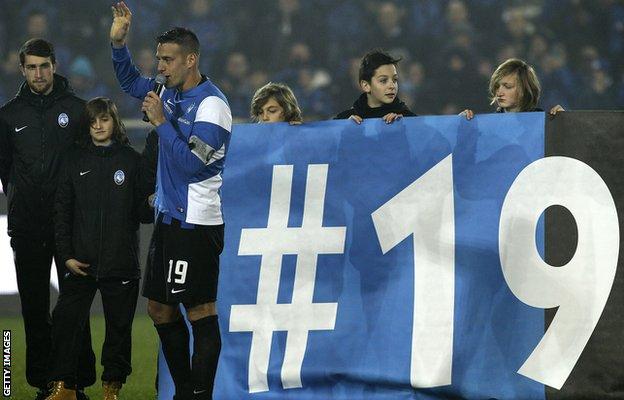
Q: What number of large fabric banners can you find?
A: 1